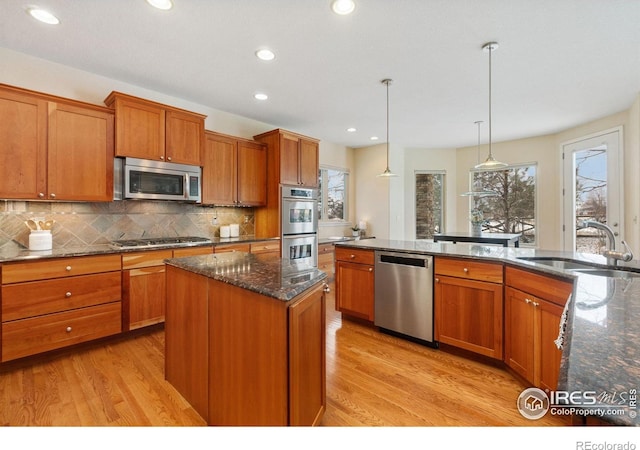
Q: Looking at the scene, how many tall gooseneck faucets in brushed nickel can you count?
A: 1